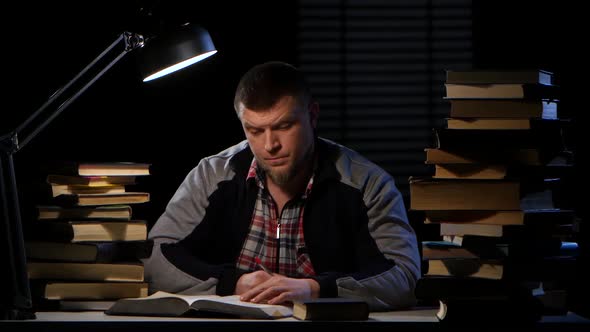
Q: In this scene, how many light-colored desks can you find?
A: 1